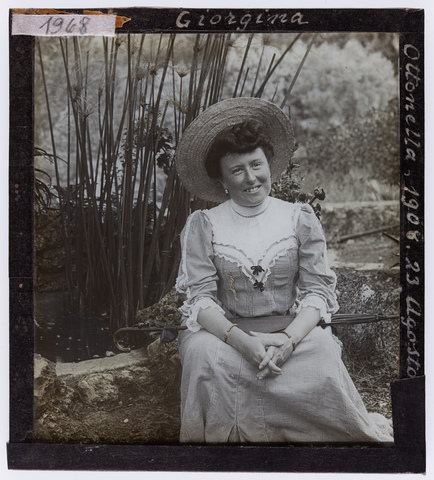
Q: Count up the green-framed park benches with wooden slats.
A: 0